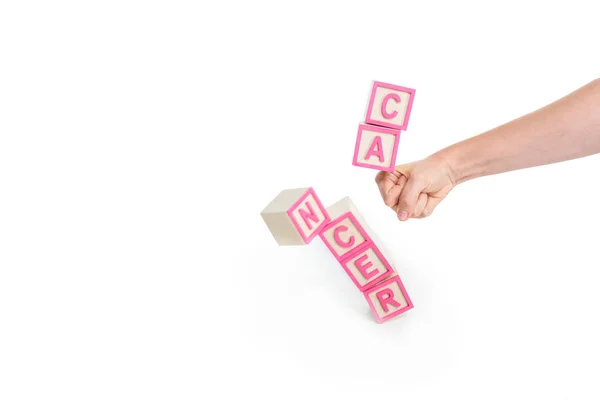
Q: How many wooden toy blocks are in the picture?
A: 6